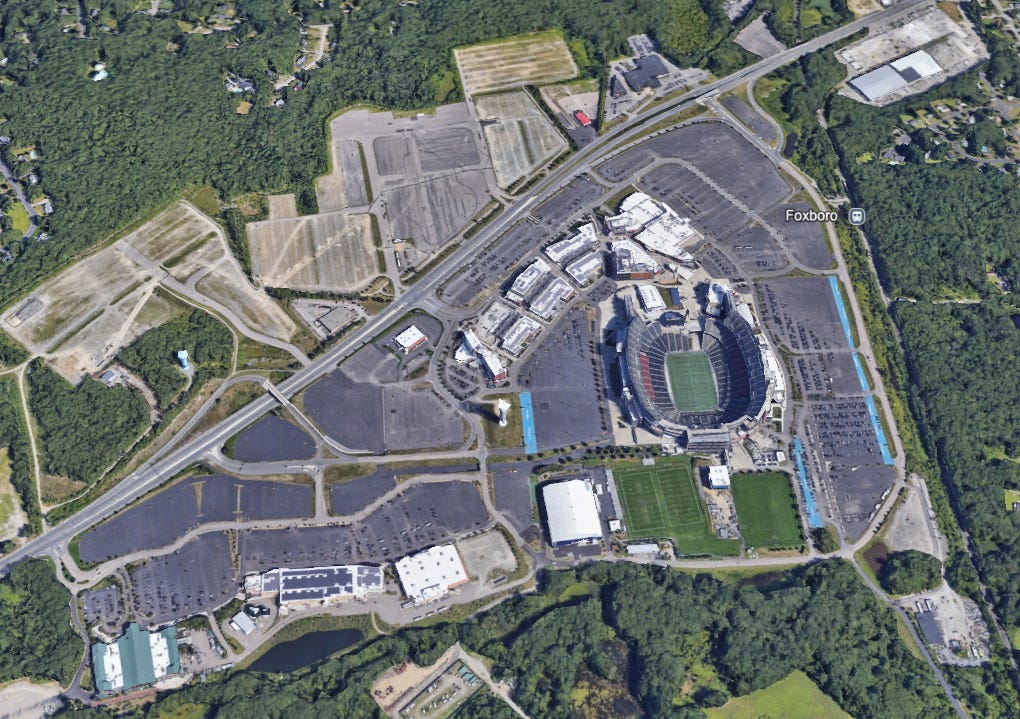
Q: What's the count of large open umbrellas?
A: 0